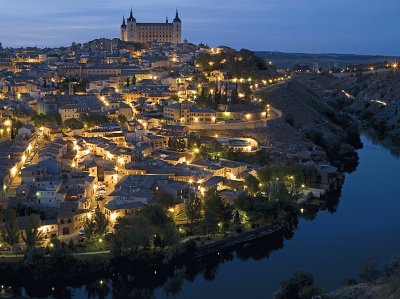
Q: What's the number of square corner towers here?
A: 4